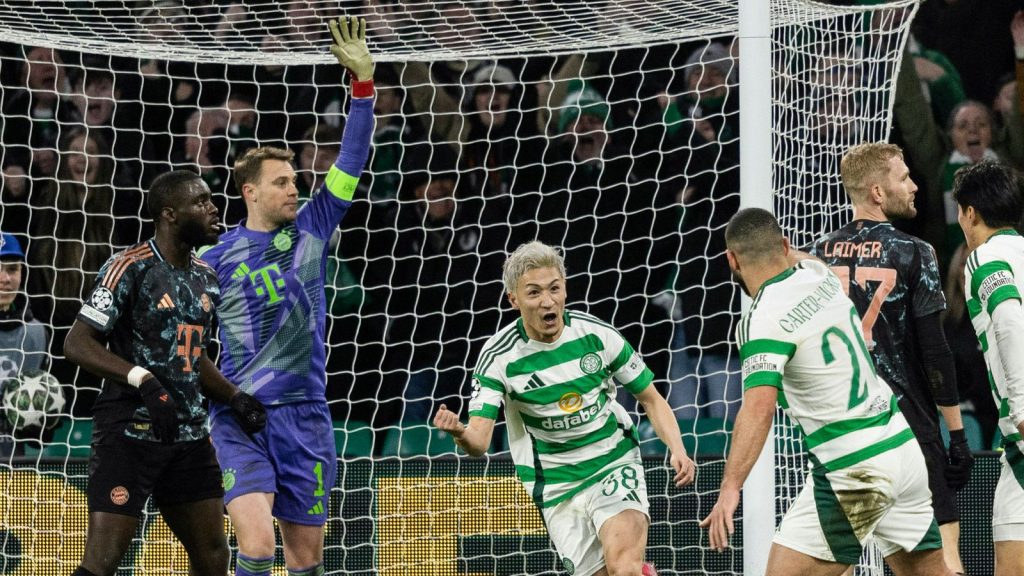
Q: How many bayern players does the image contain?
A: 3